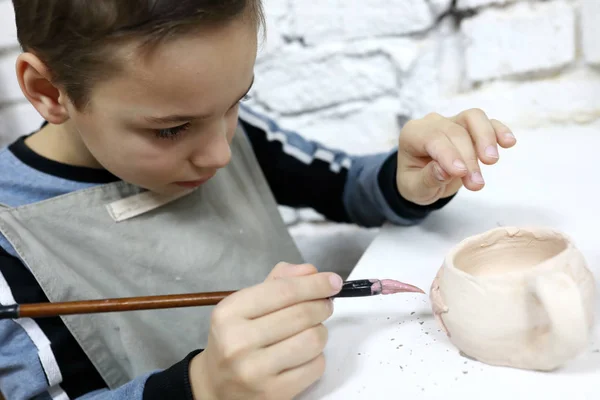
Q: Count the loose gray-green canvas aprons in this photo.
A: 1